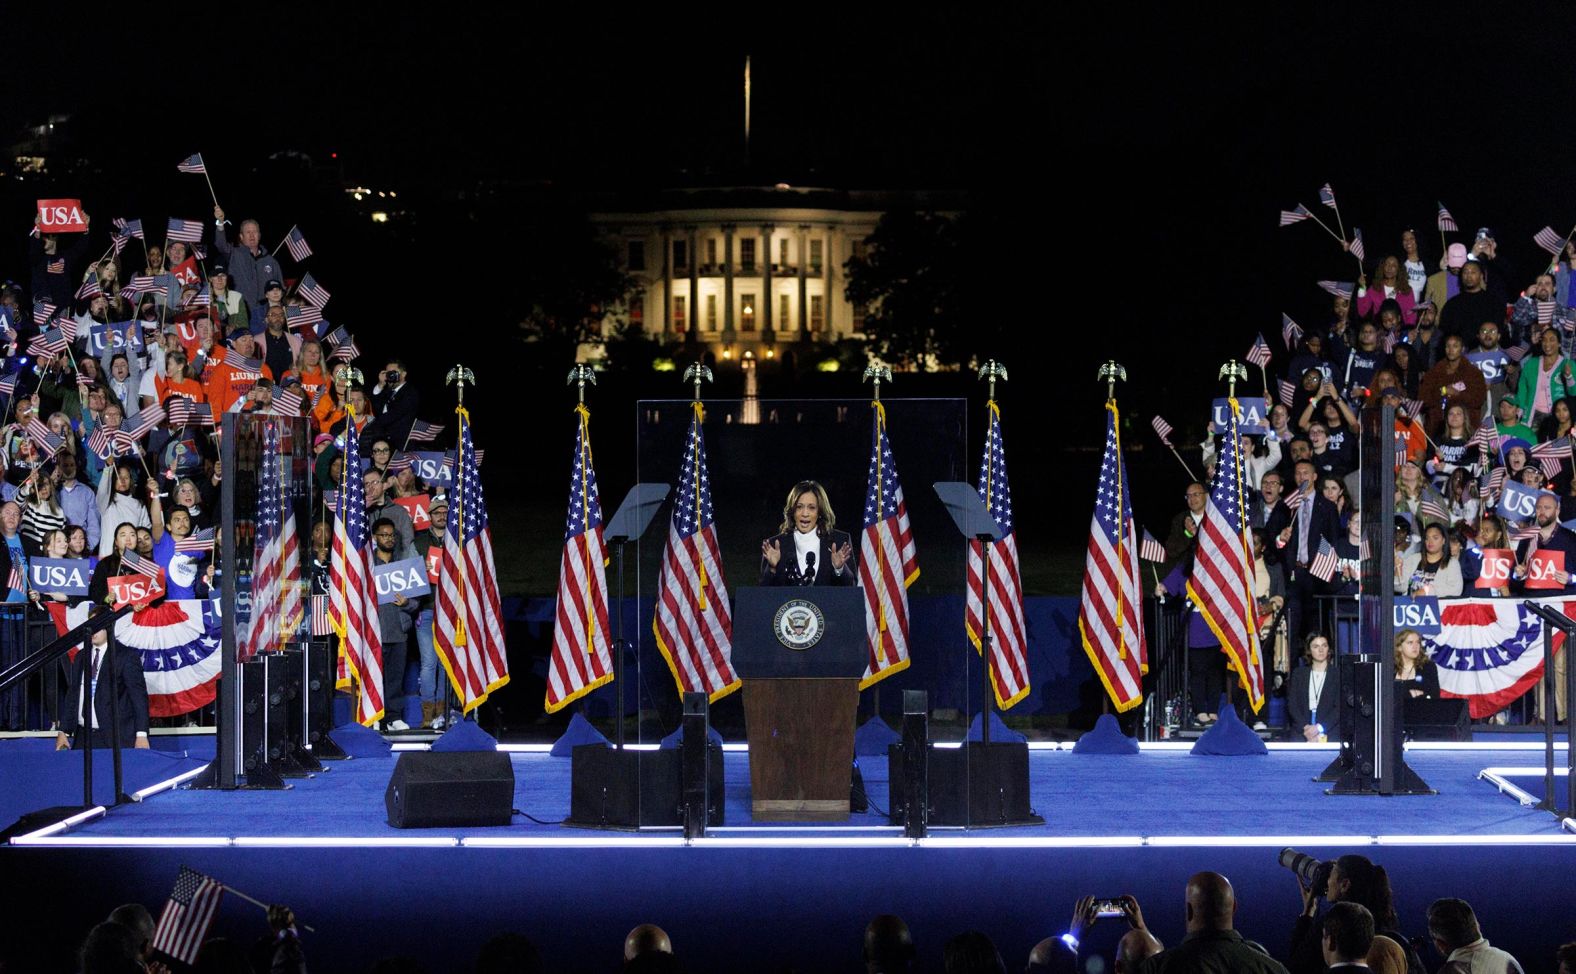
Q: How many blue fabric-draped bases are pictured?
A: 8